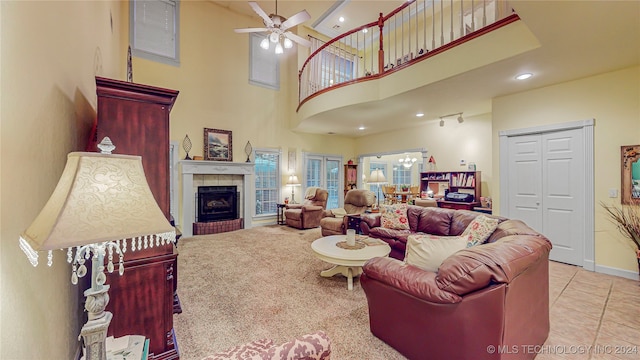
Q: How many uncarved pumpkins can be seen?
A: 0